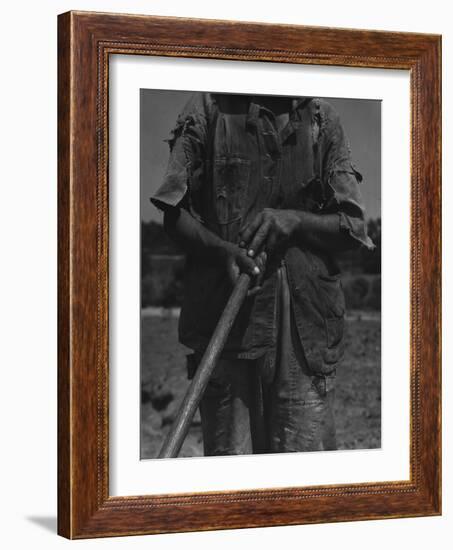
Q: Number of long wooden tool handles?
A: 1